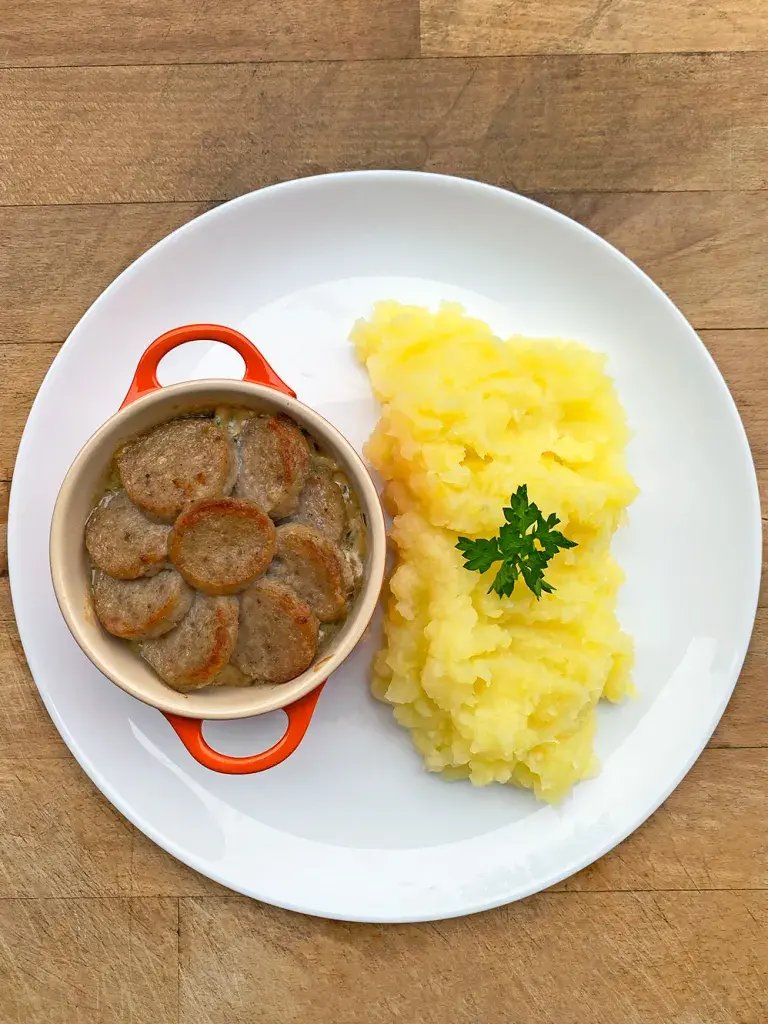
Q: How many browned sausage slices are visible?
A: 9